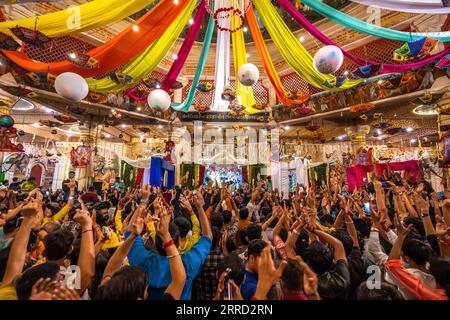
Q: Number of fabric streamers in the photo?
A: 12